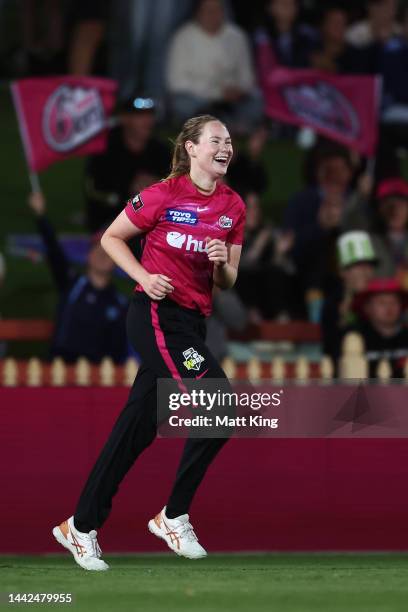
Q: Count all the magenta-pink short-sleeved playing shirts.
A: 1